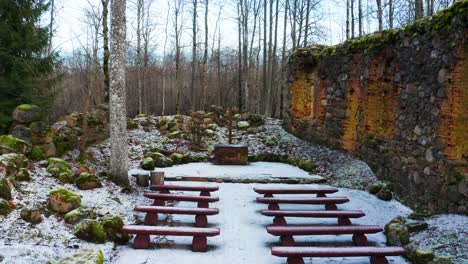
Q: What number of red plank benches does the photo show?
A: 9